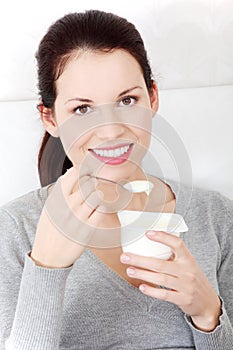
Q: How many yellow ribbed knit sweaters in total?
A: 0